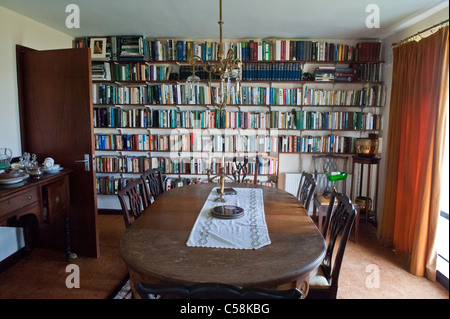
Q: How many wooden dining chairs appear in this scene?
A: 7